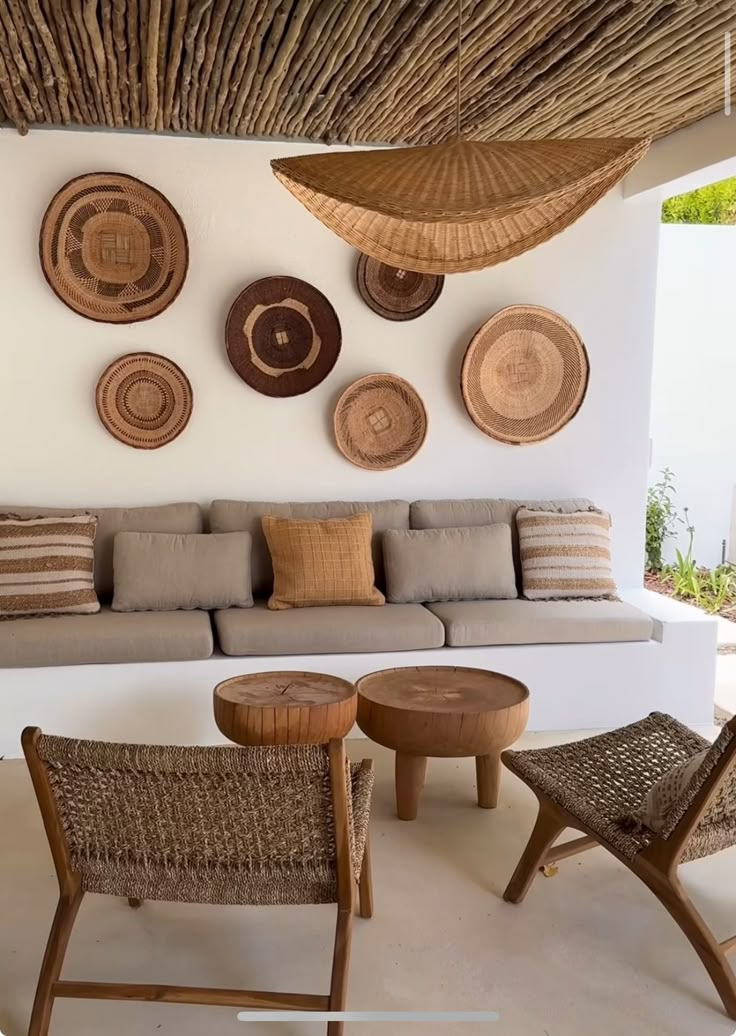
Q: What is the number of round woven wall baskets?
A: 6